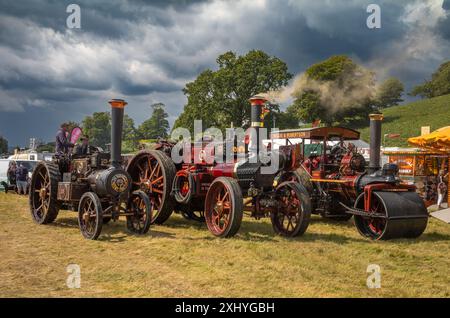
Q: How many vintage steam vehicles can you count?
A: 3